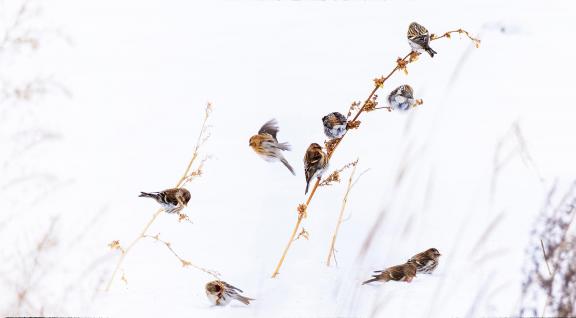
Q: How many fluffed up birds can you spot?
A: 2